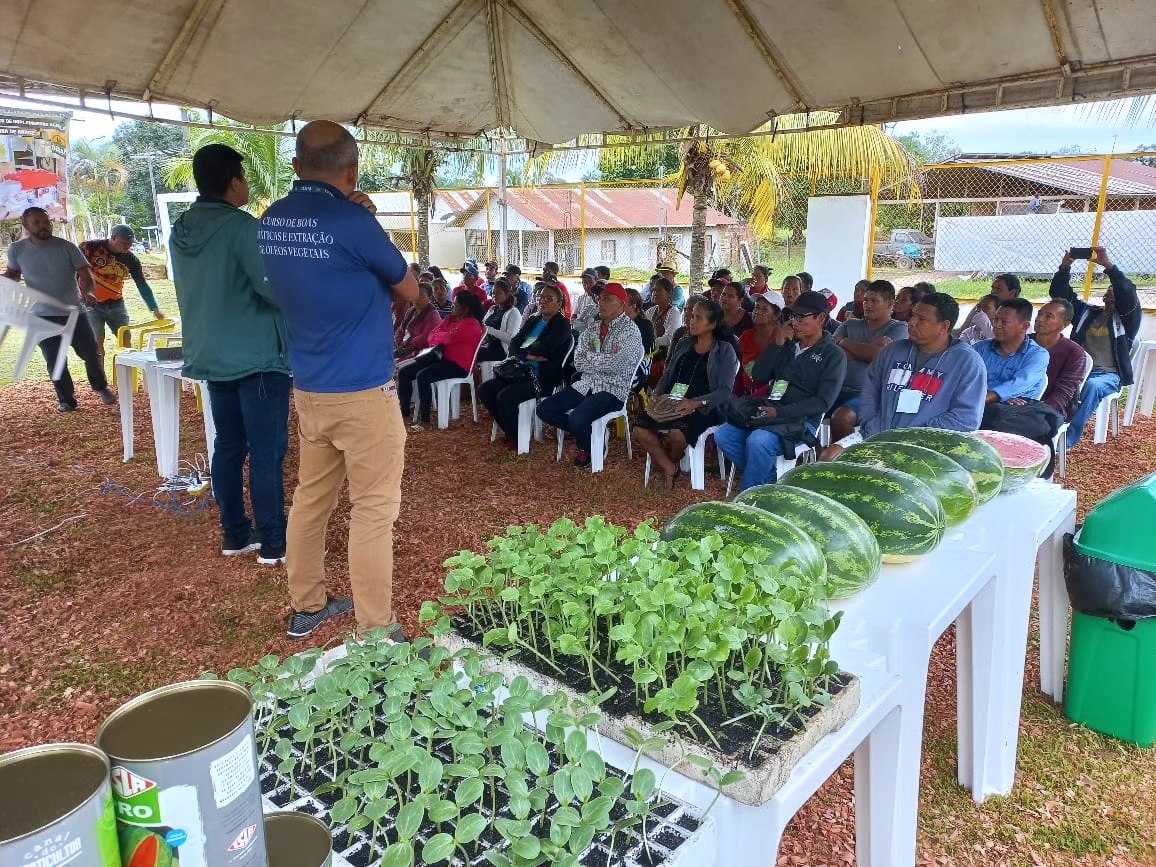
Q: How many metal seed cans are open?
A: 3